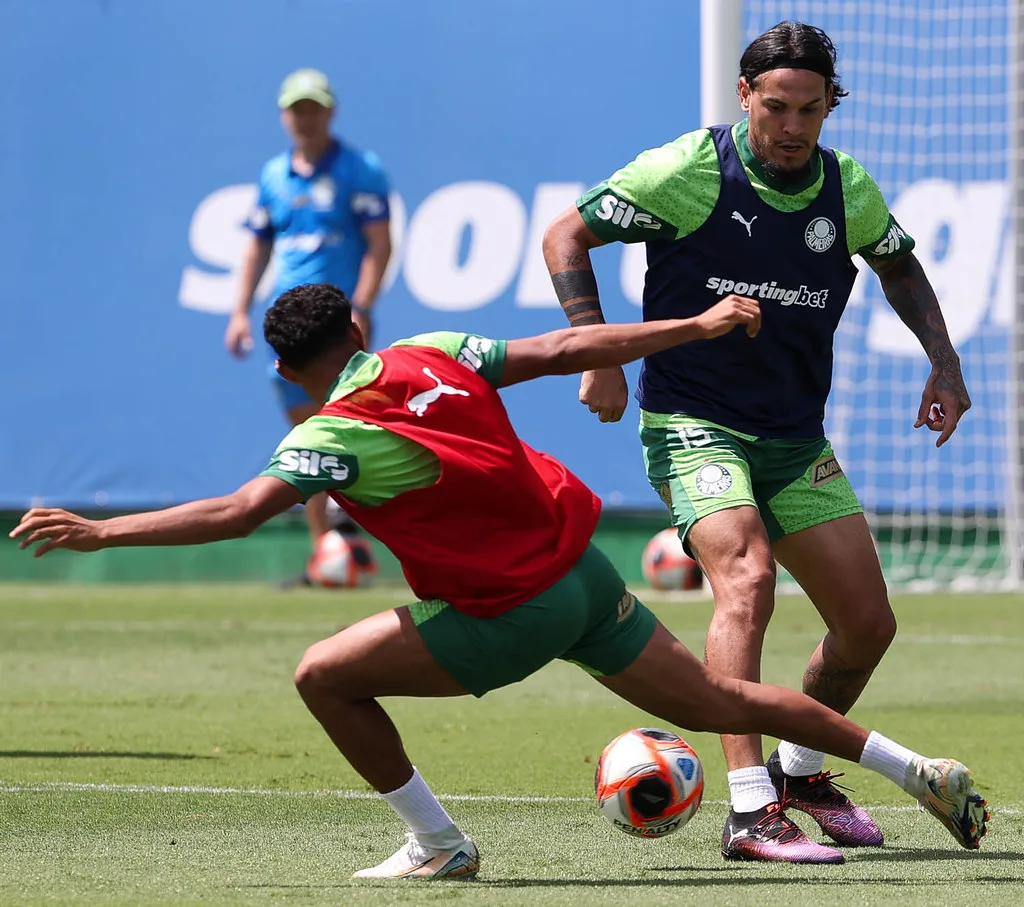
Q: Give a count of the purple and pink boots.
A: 2